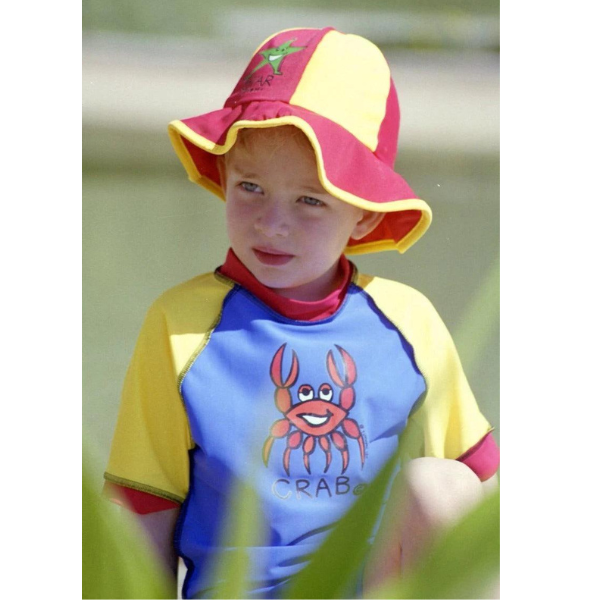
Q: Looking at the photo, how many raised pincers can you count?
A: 2